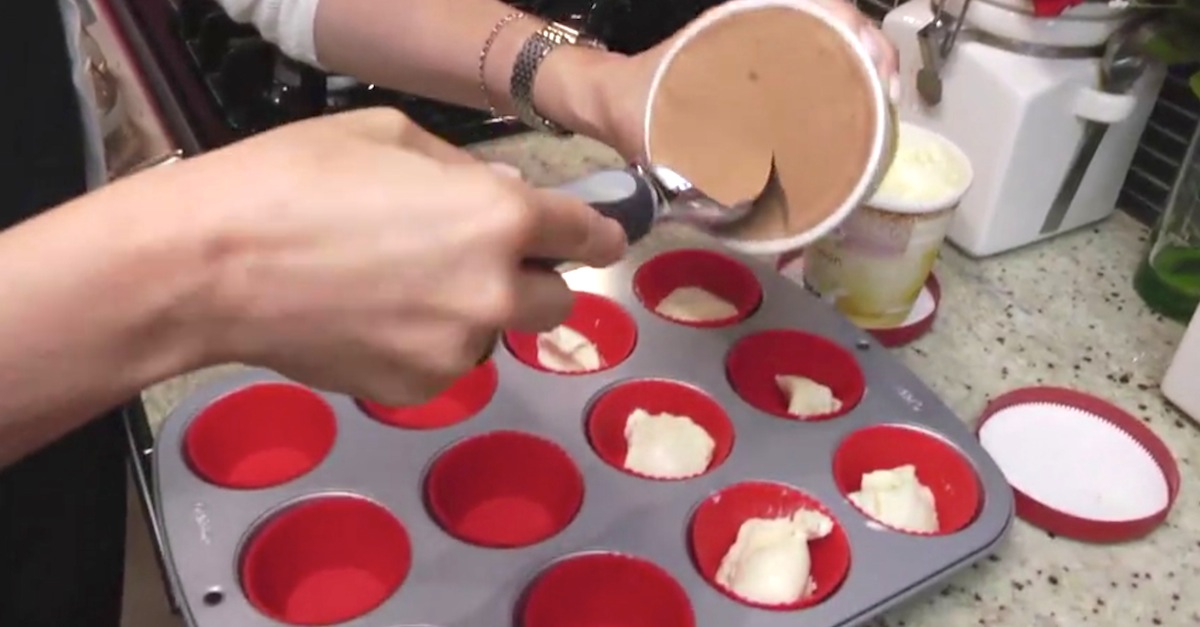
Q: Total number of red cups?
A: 11